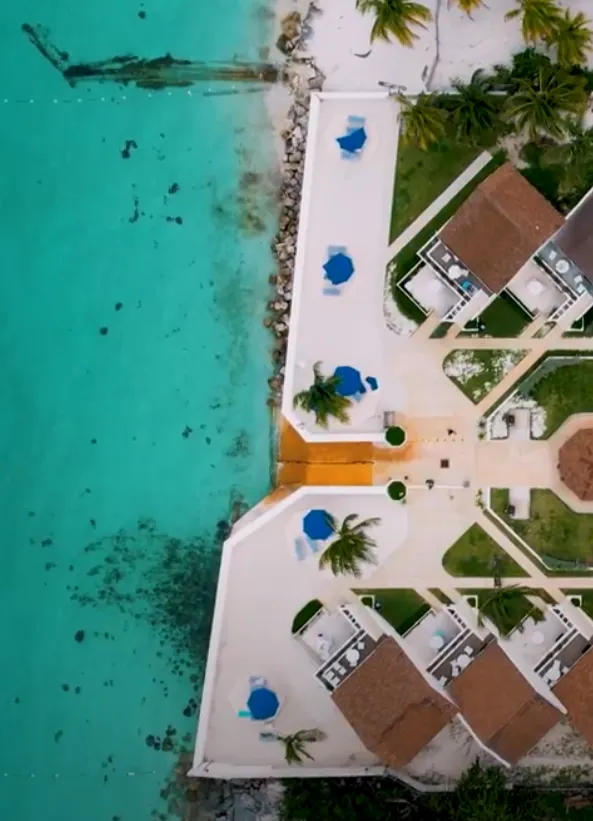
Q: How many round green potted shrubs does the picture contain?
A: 2